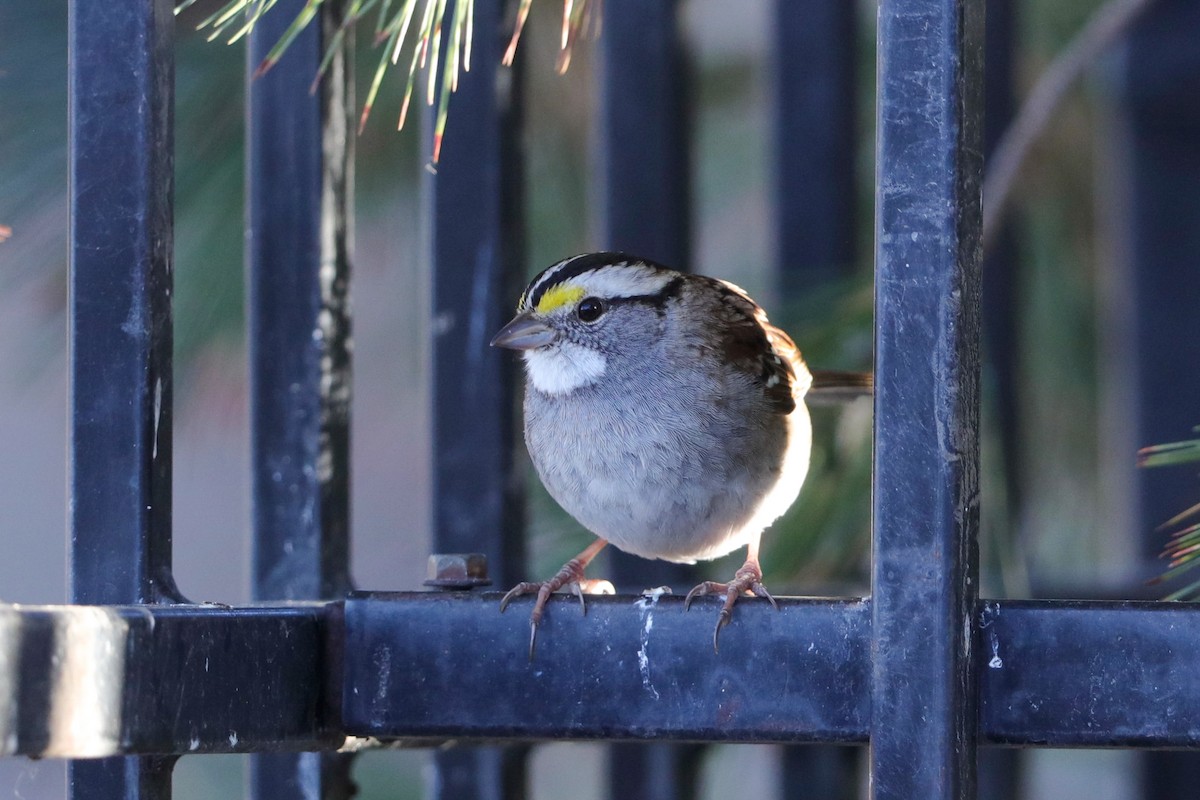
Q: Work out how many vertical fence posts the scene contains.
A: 8